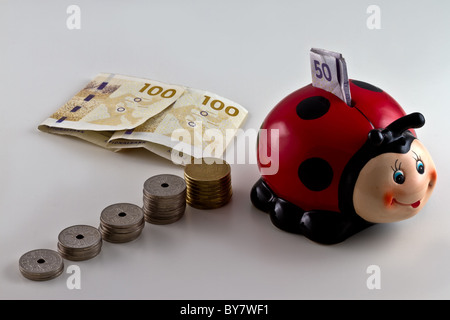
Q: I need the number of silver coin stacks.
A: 4